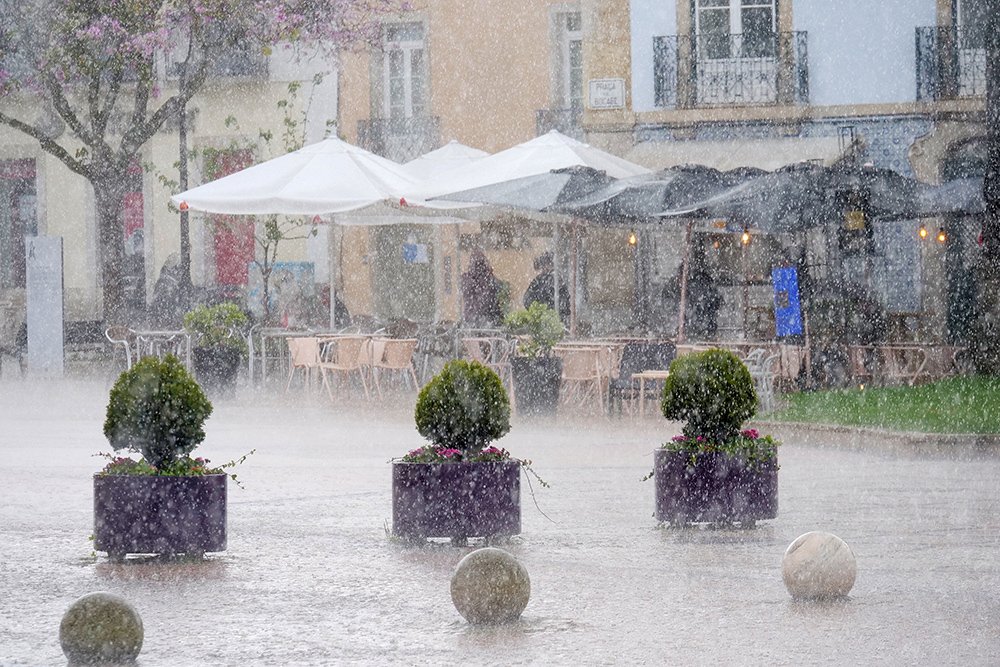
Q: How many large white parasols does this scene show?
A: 3